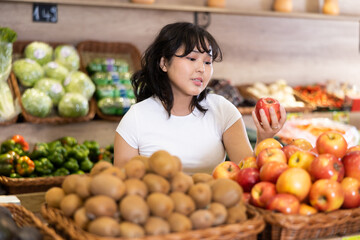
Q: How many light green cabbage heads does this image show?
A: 8